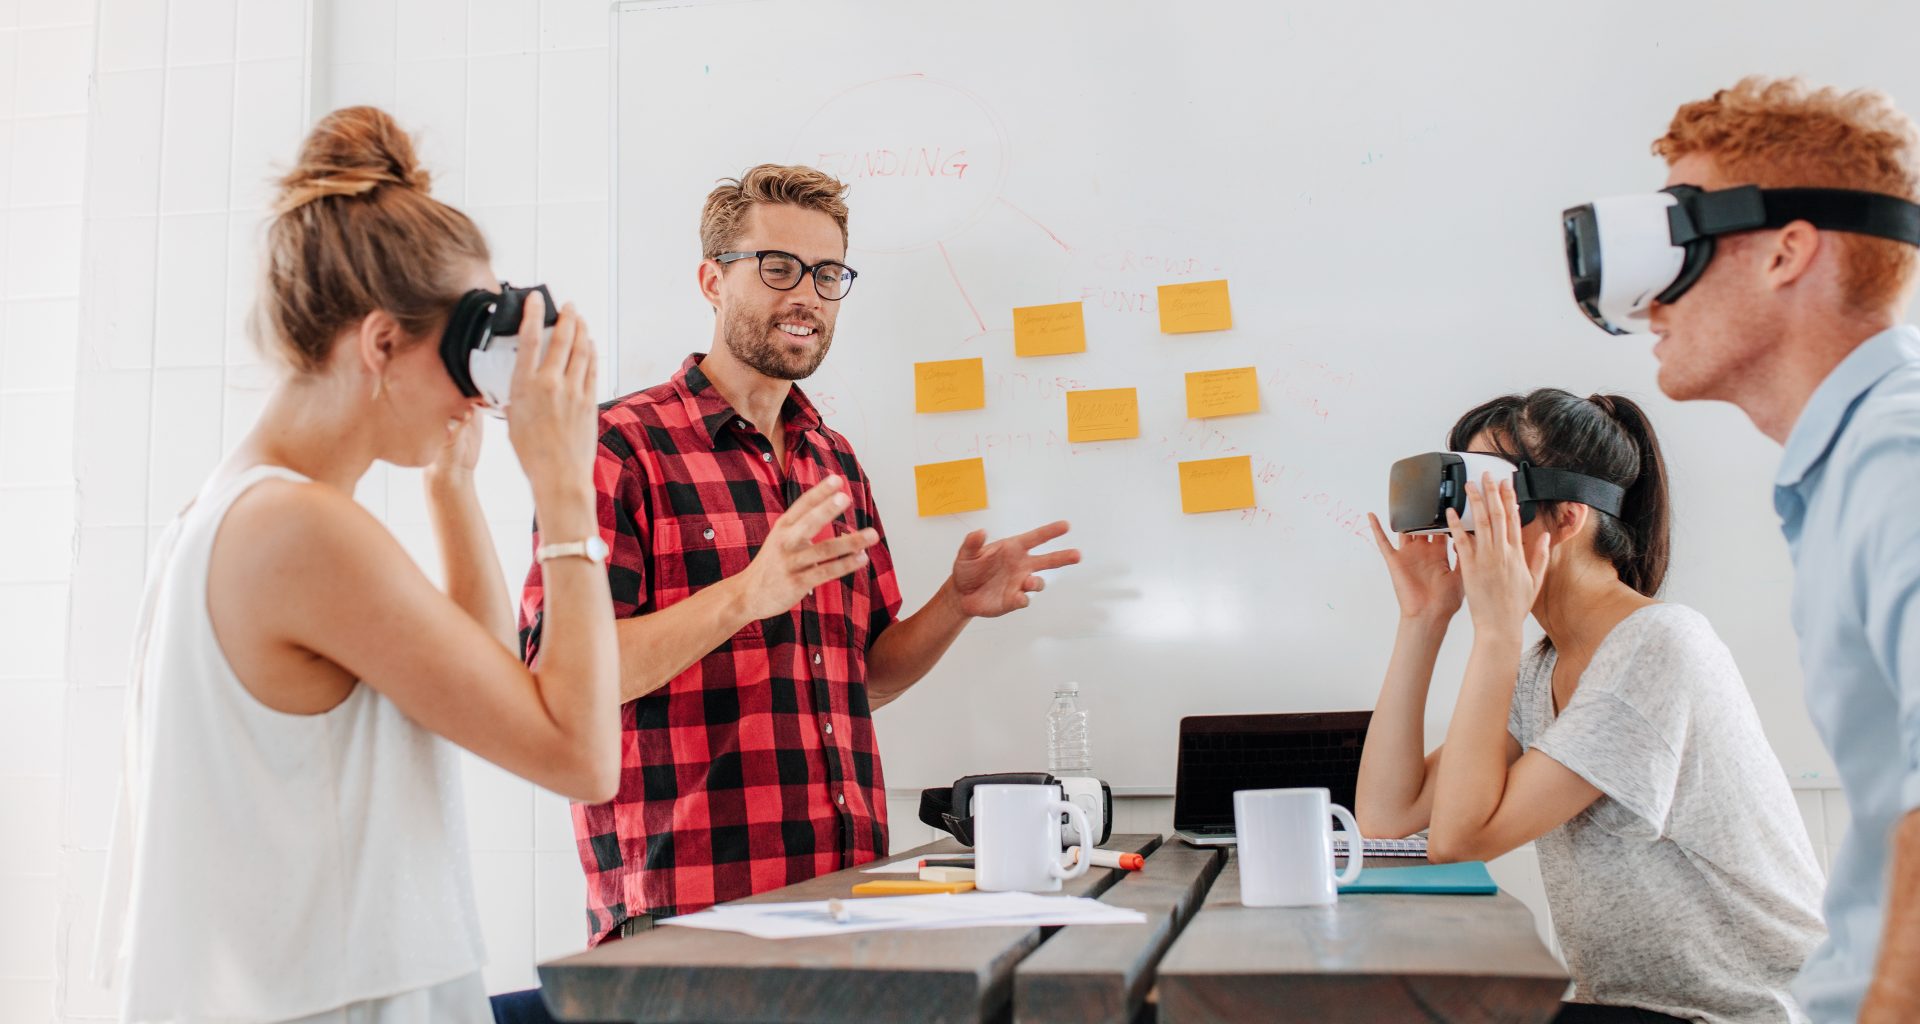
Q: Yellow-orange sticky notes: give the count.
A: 7